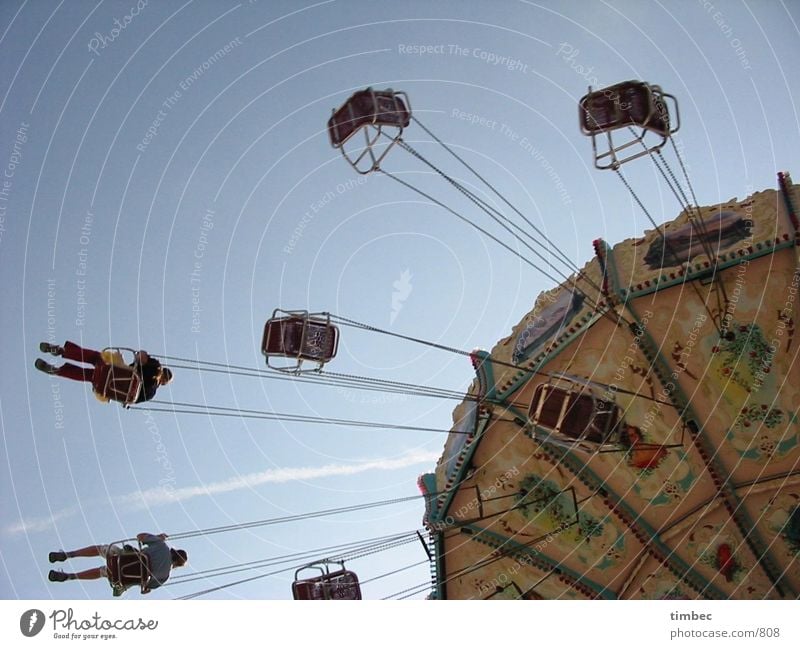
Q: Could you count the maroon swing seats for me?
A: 7